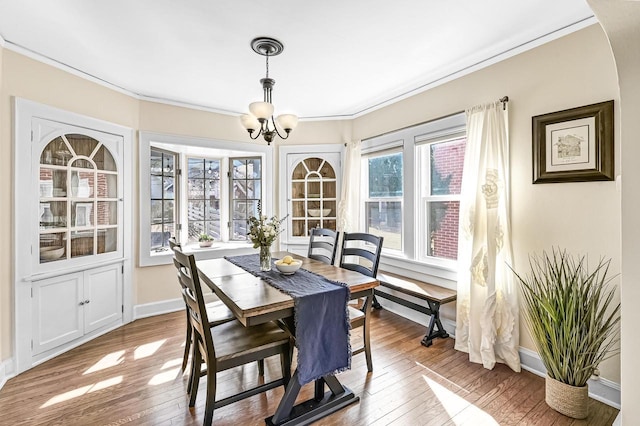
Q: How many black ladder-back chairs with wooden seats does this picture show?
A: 4